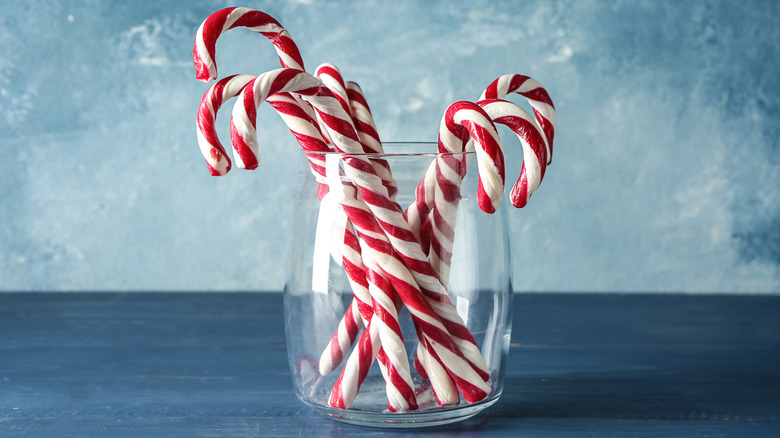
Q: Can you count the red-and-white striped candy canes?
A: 8